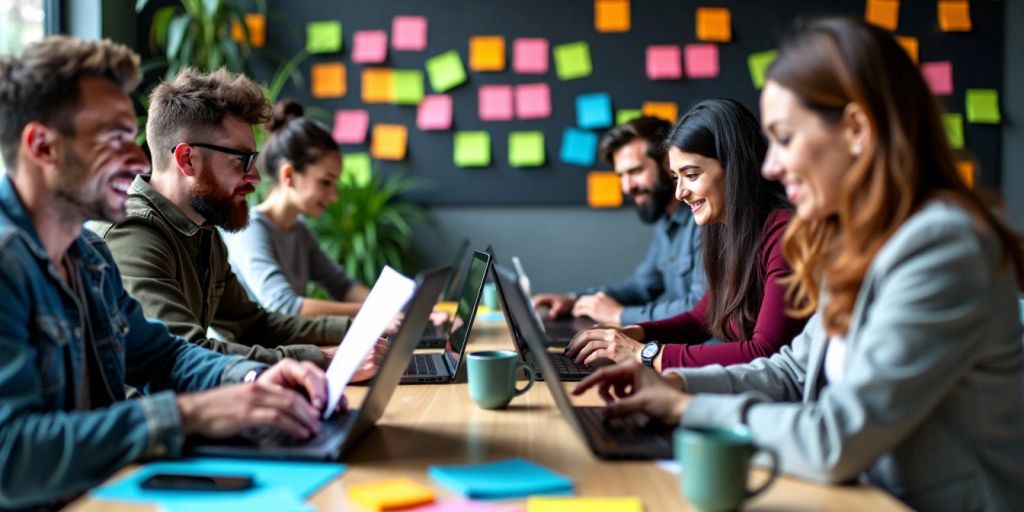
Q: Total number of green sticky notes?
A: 11